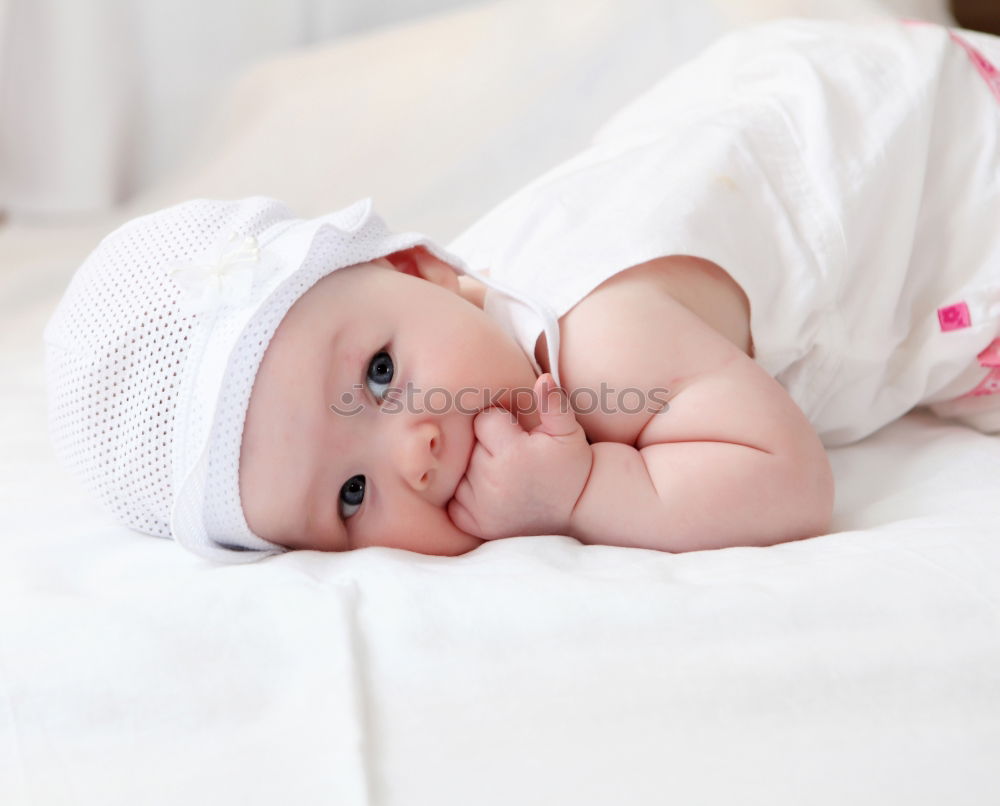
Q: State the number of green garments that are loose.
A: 0